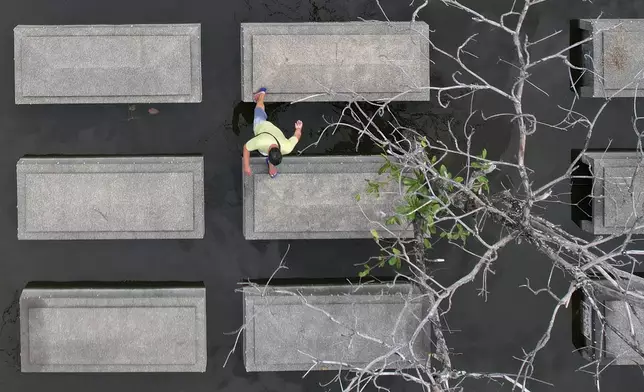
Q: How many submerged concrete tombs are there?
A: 9